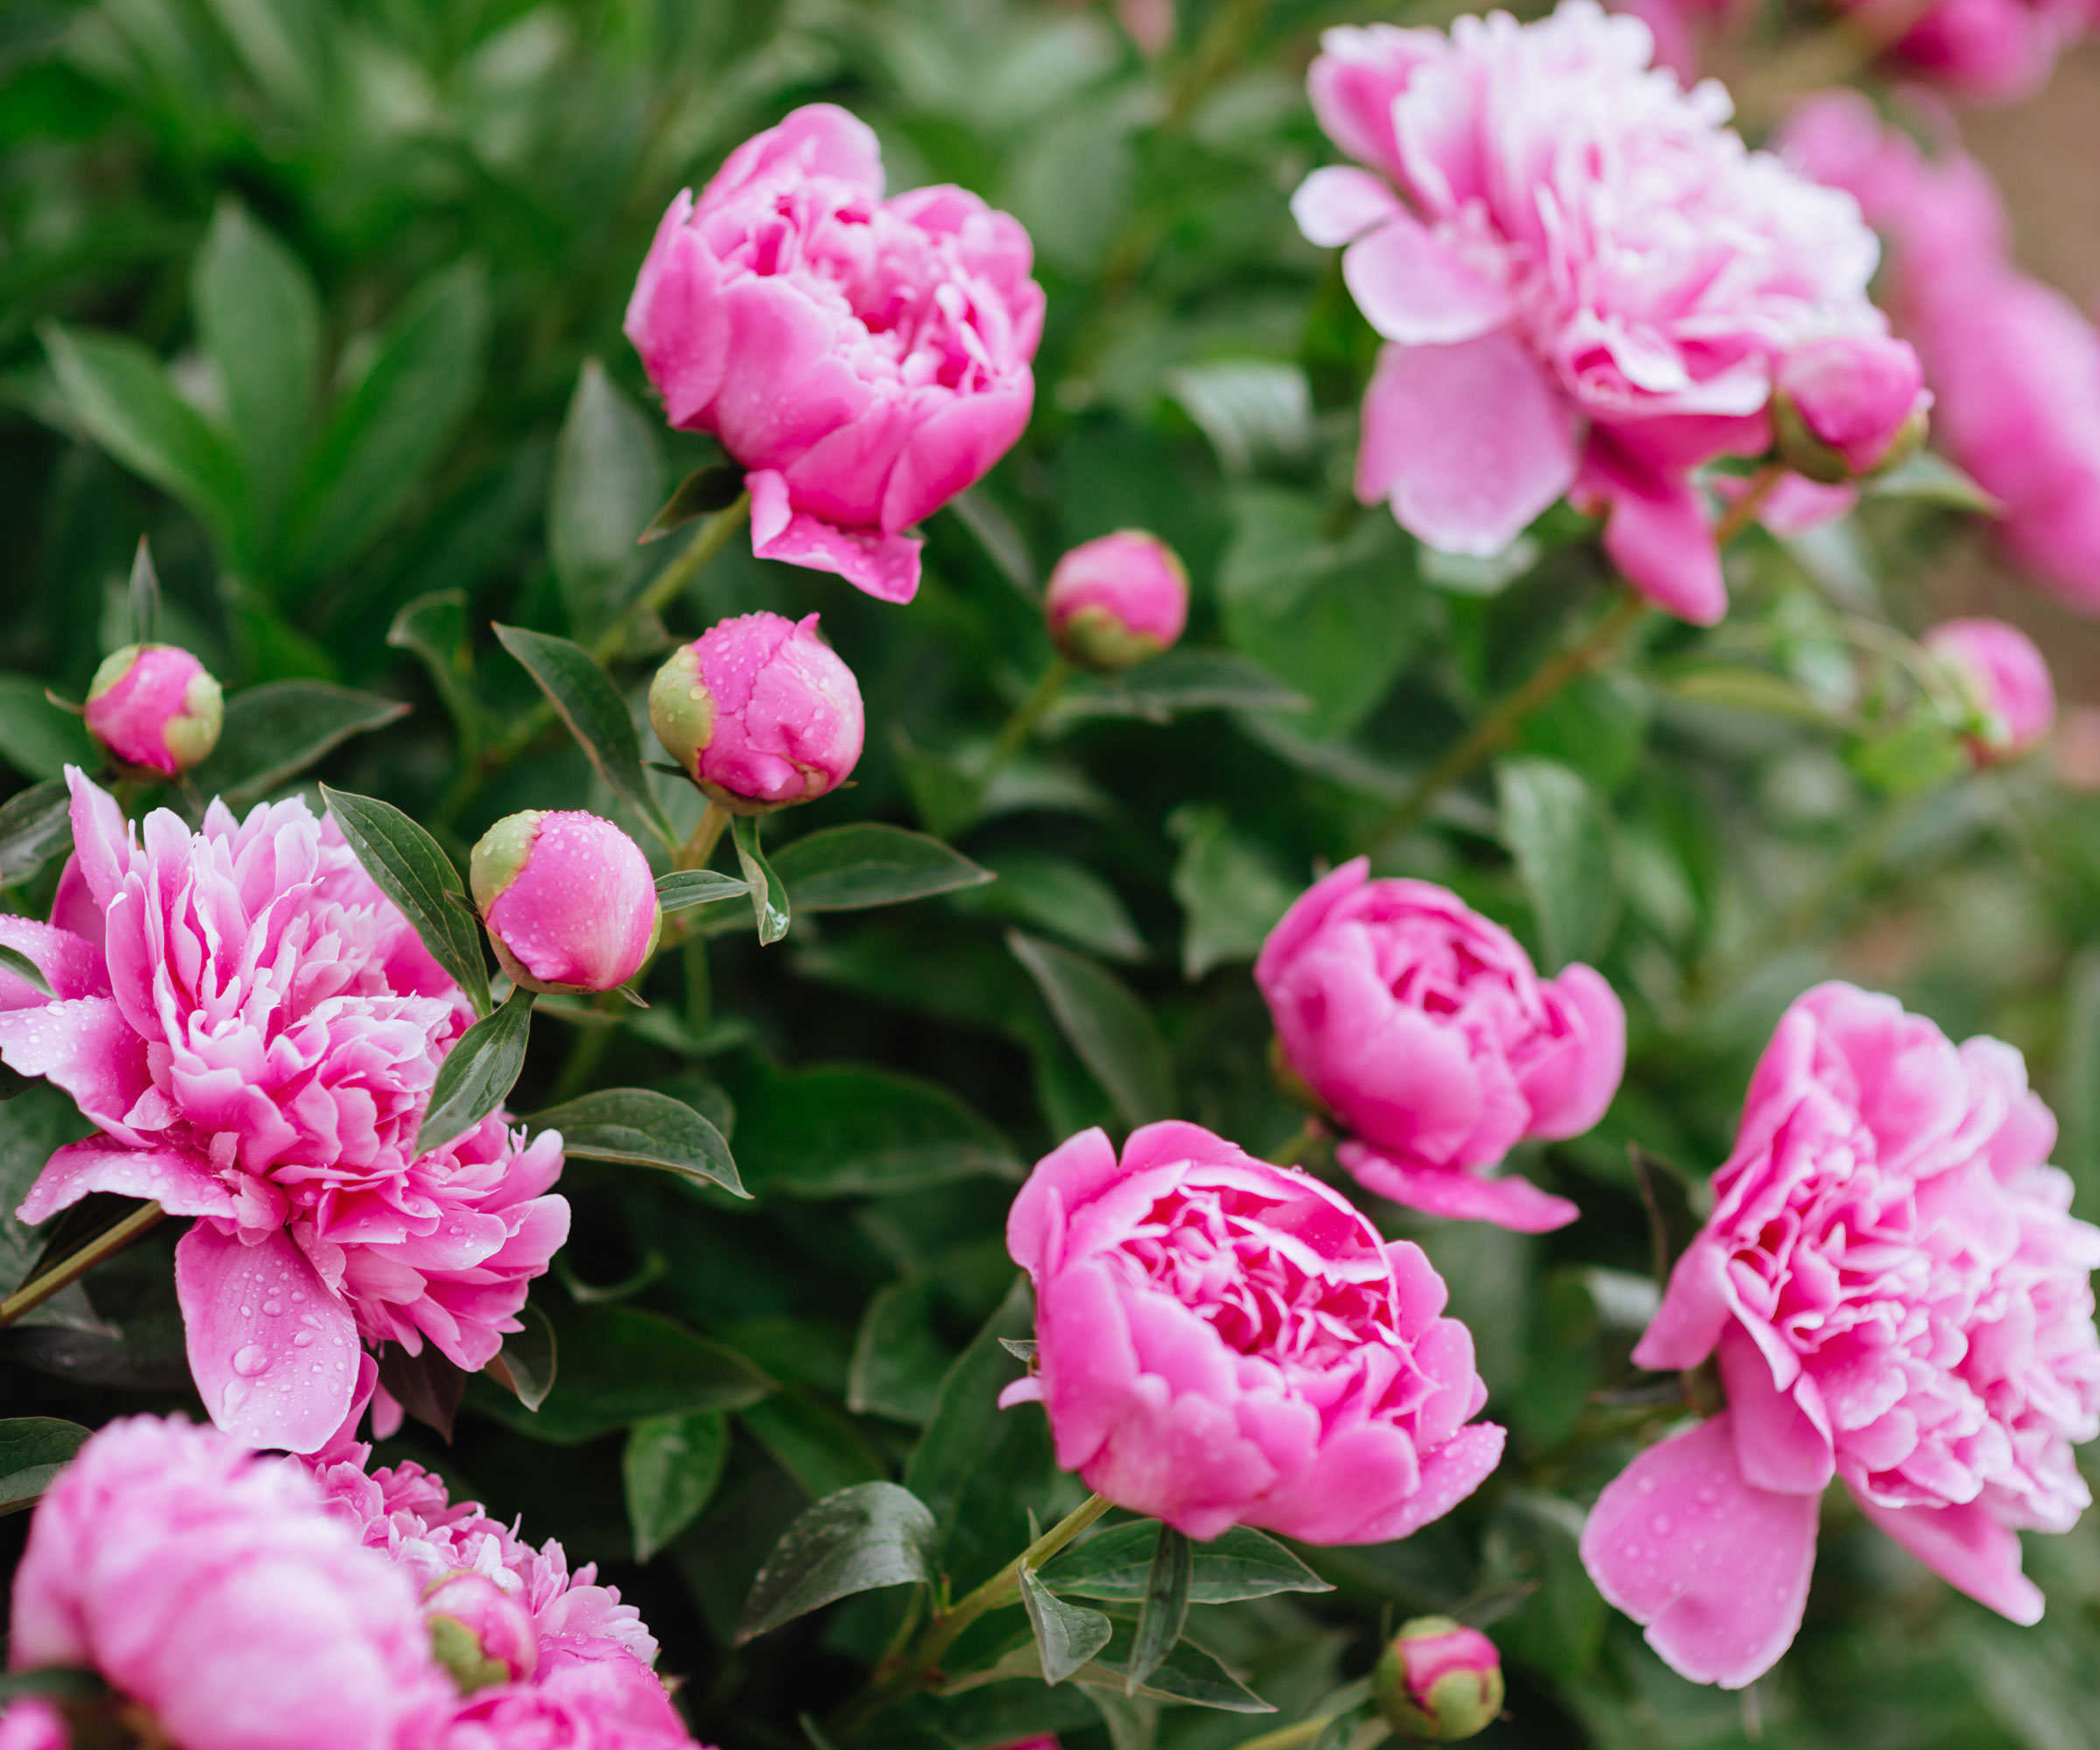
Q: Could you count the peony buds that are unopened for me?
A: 8